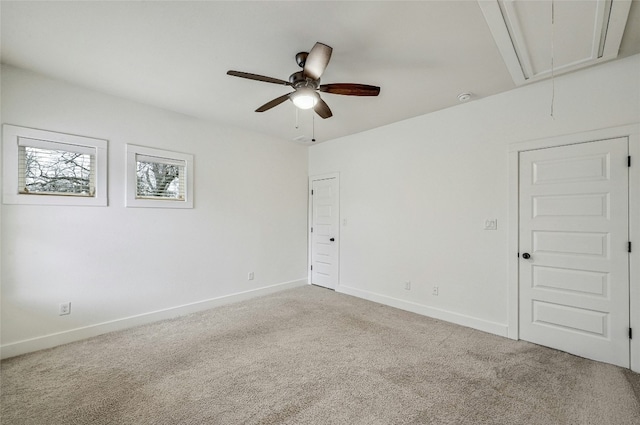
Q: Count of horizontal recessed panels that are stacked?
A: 5